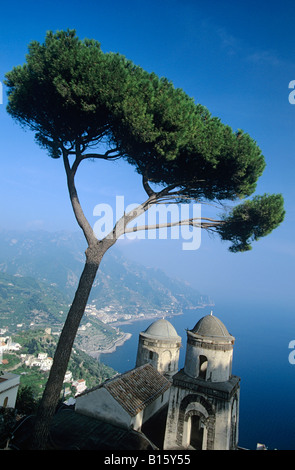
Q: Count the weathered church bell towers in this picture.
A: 2